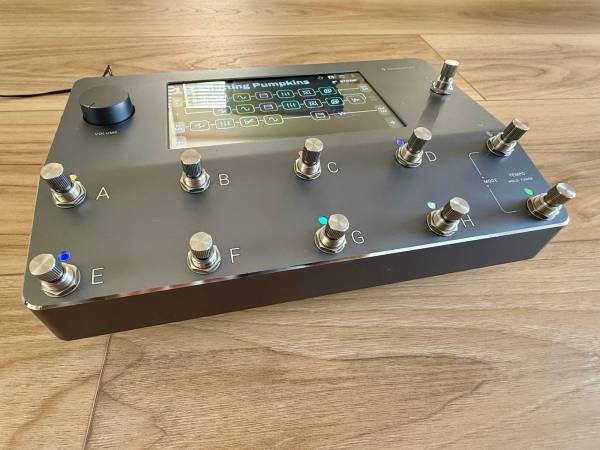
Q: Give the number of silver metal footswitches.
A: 11